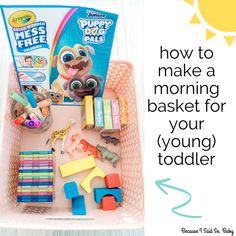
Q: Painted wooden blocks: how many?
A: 7